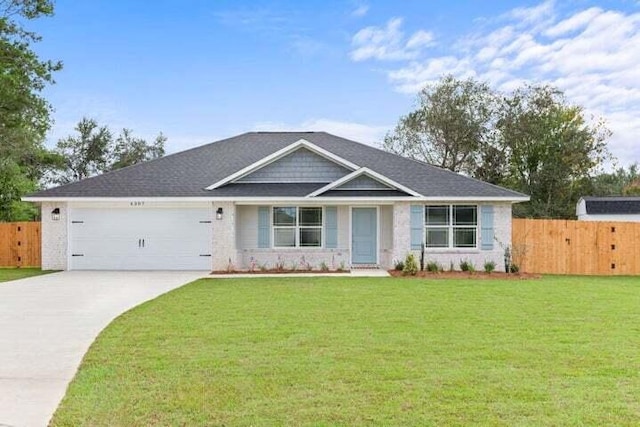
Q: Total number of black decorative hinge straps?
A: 4